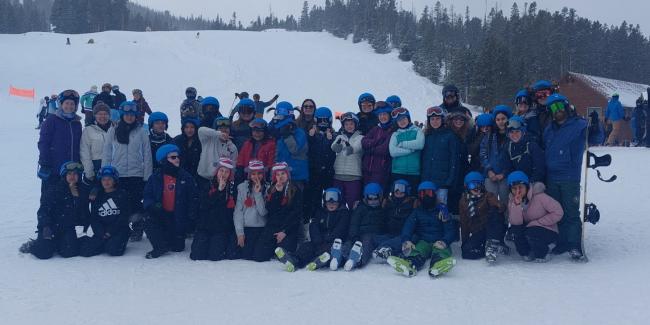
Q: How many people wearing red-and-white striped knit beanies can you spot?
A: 3